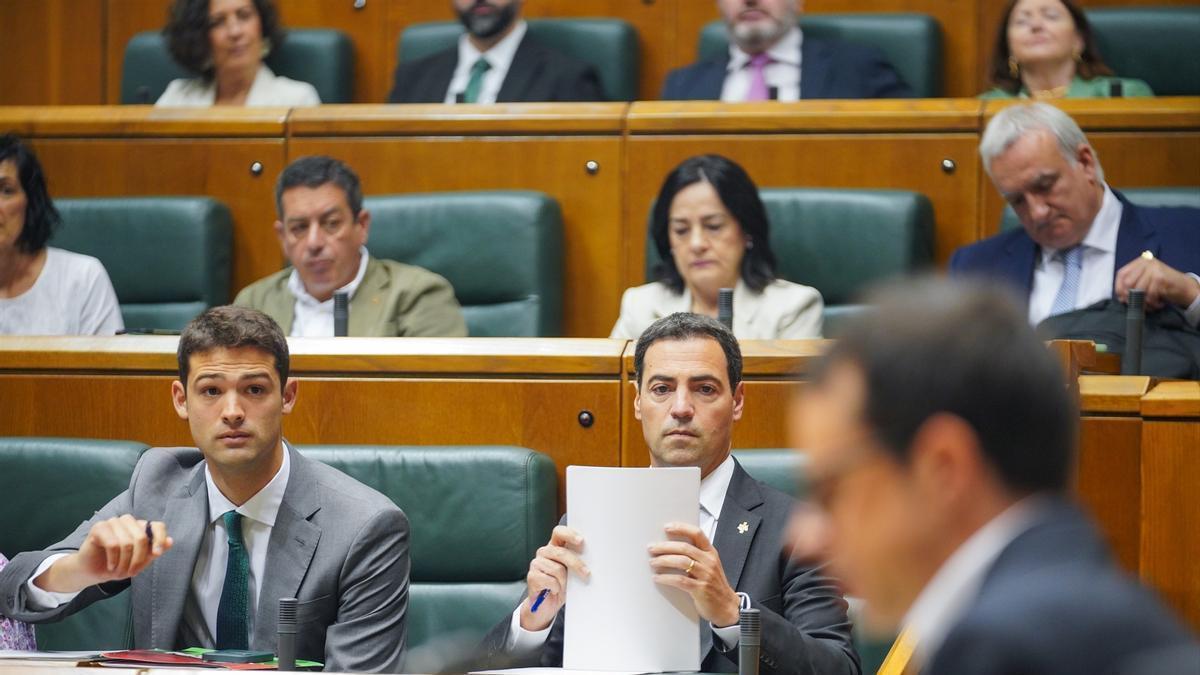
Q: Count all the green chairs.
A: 11